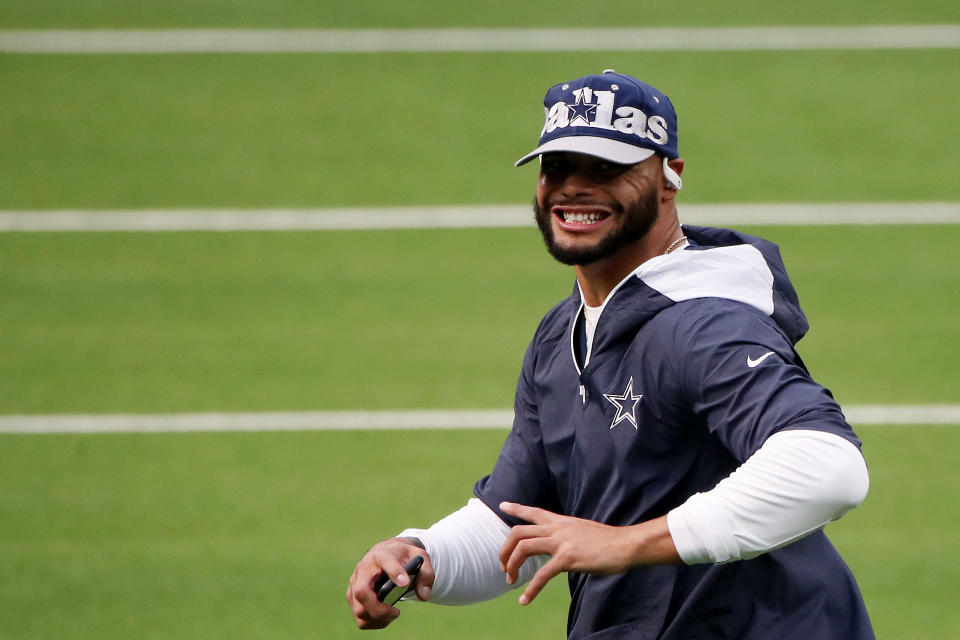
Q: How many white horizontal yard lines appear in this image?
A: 3